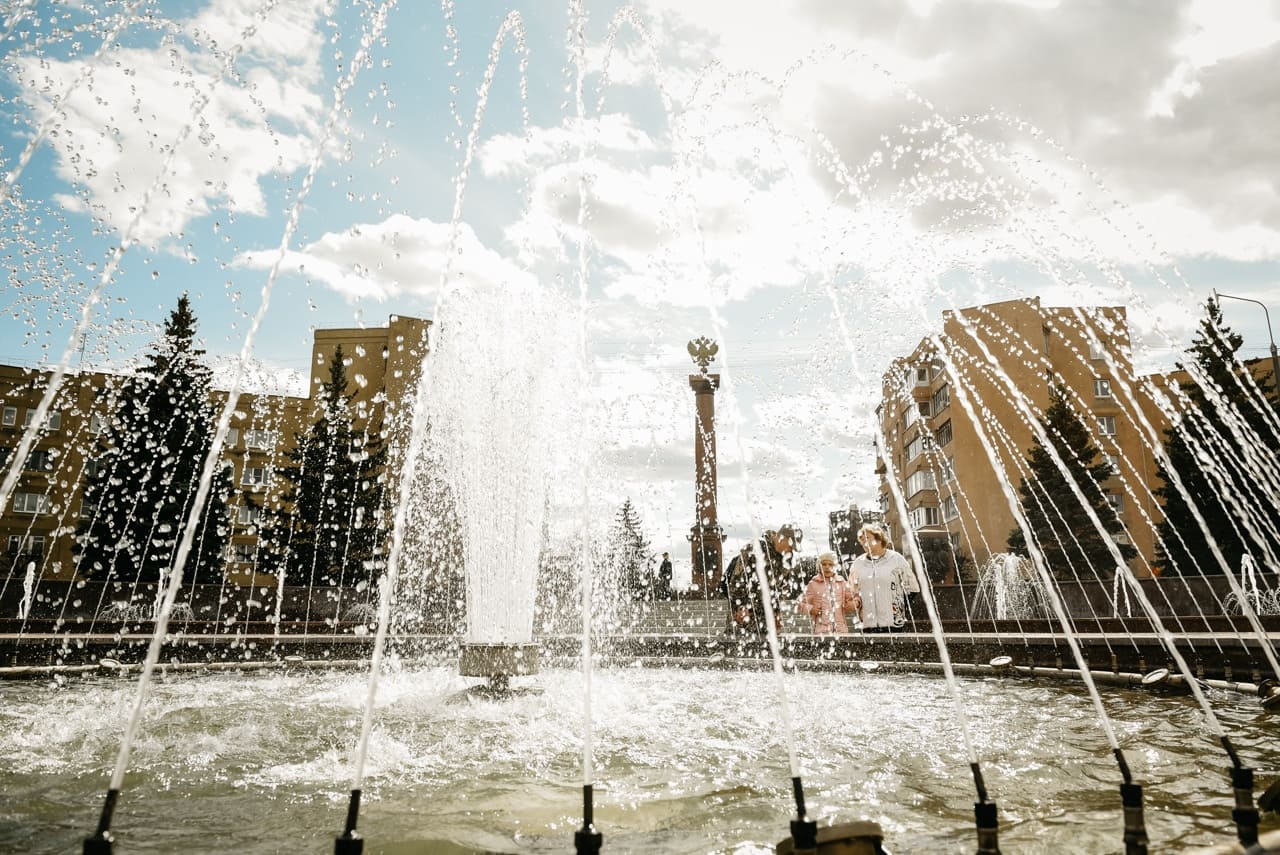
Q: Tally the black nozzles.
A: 7